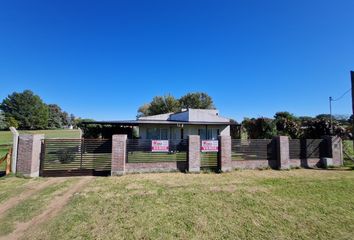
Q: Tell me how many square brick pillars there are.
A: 6